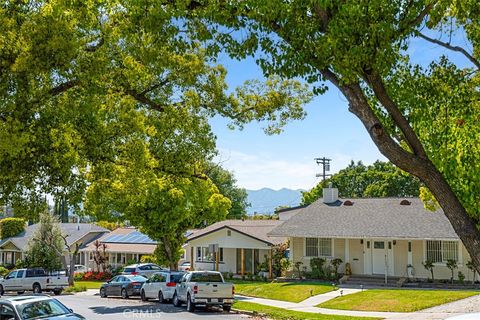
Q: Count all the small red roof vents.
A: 2